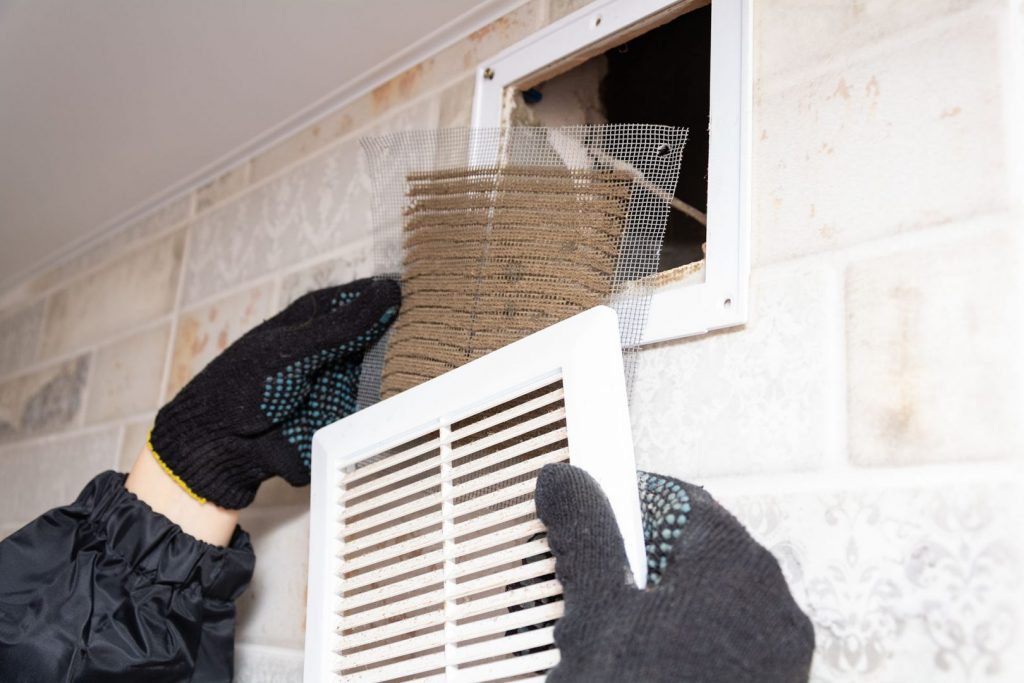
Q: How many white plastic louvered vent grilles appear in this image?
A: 1